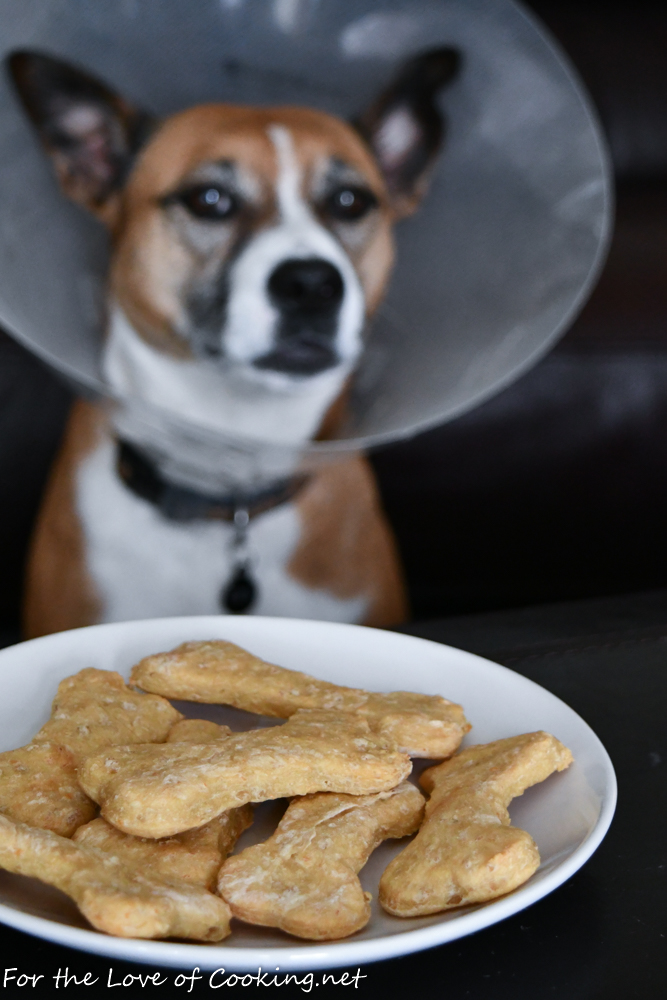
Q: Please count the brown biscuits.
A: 7